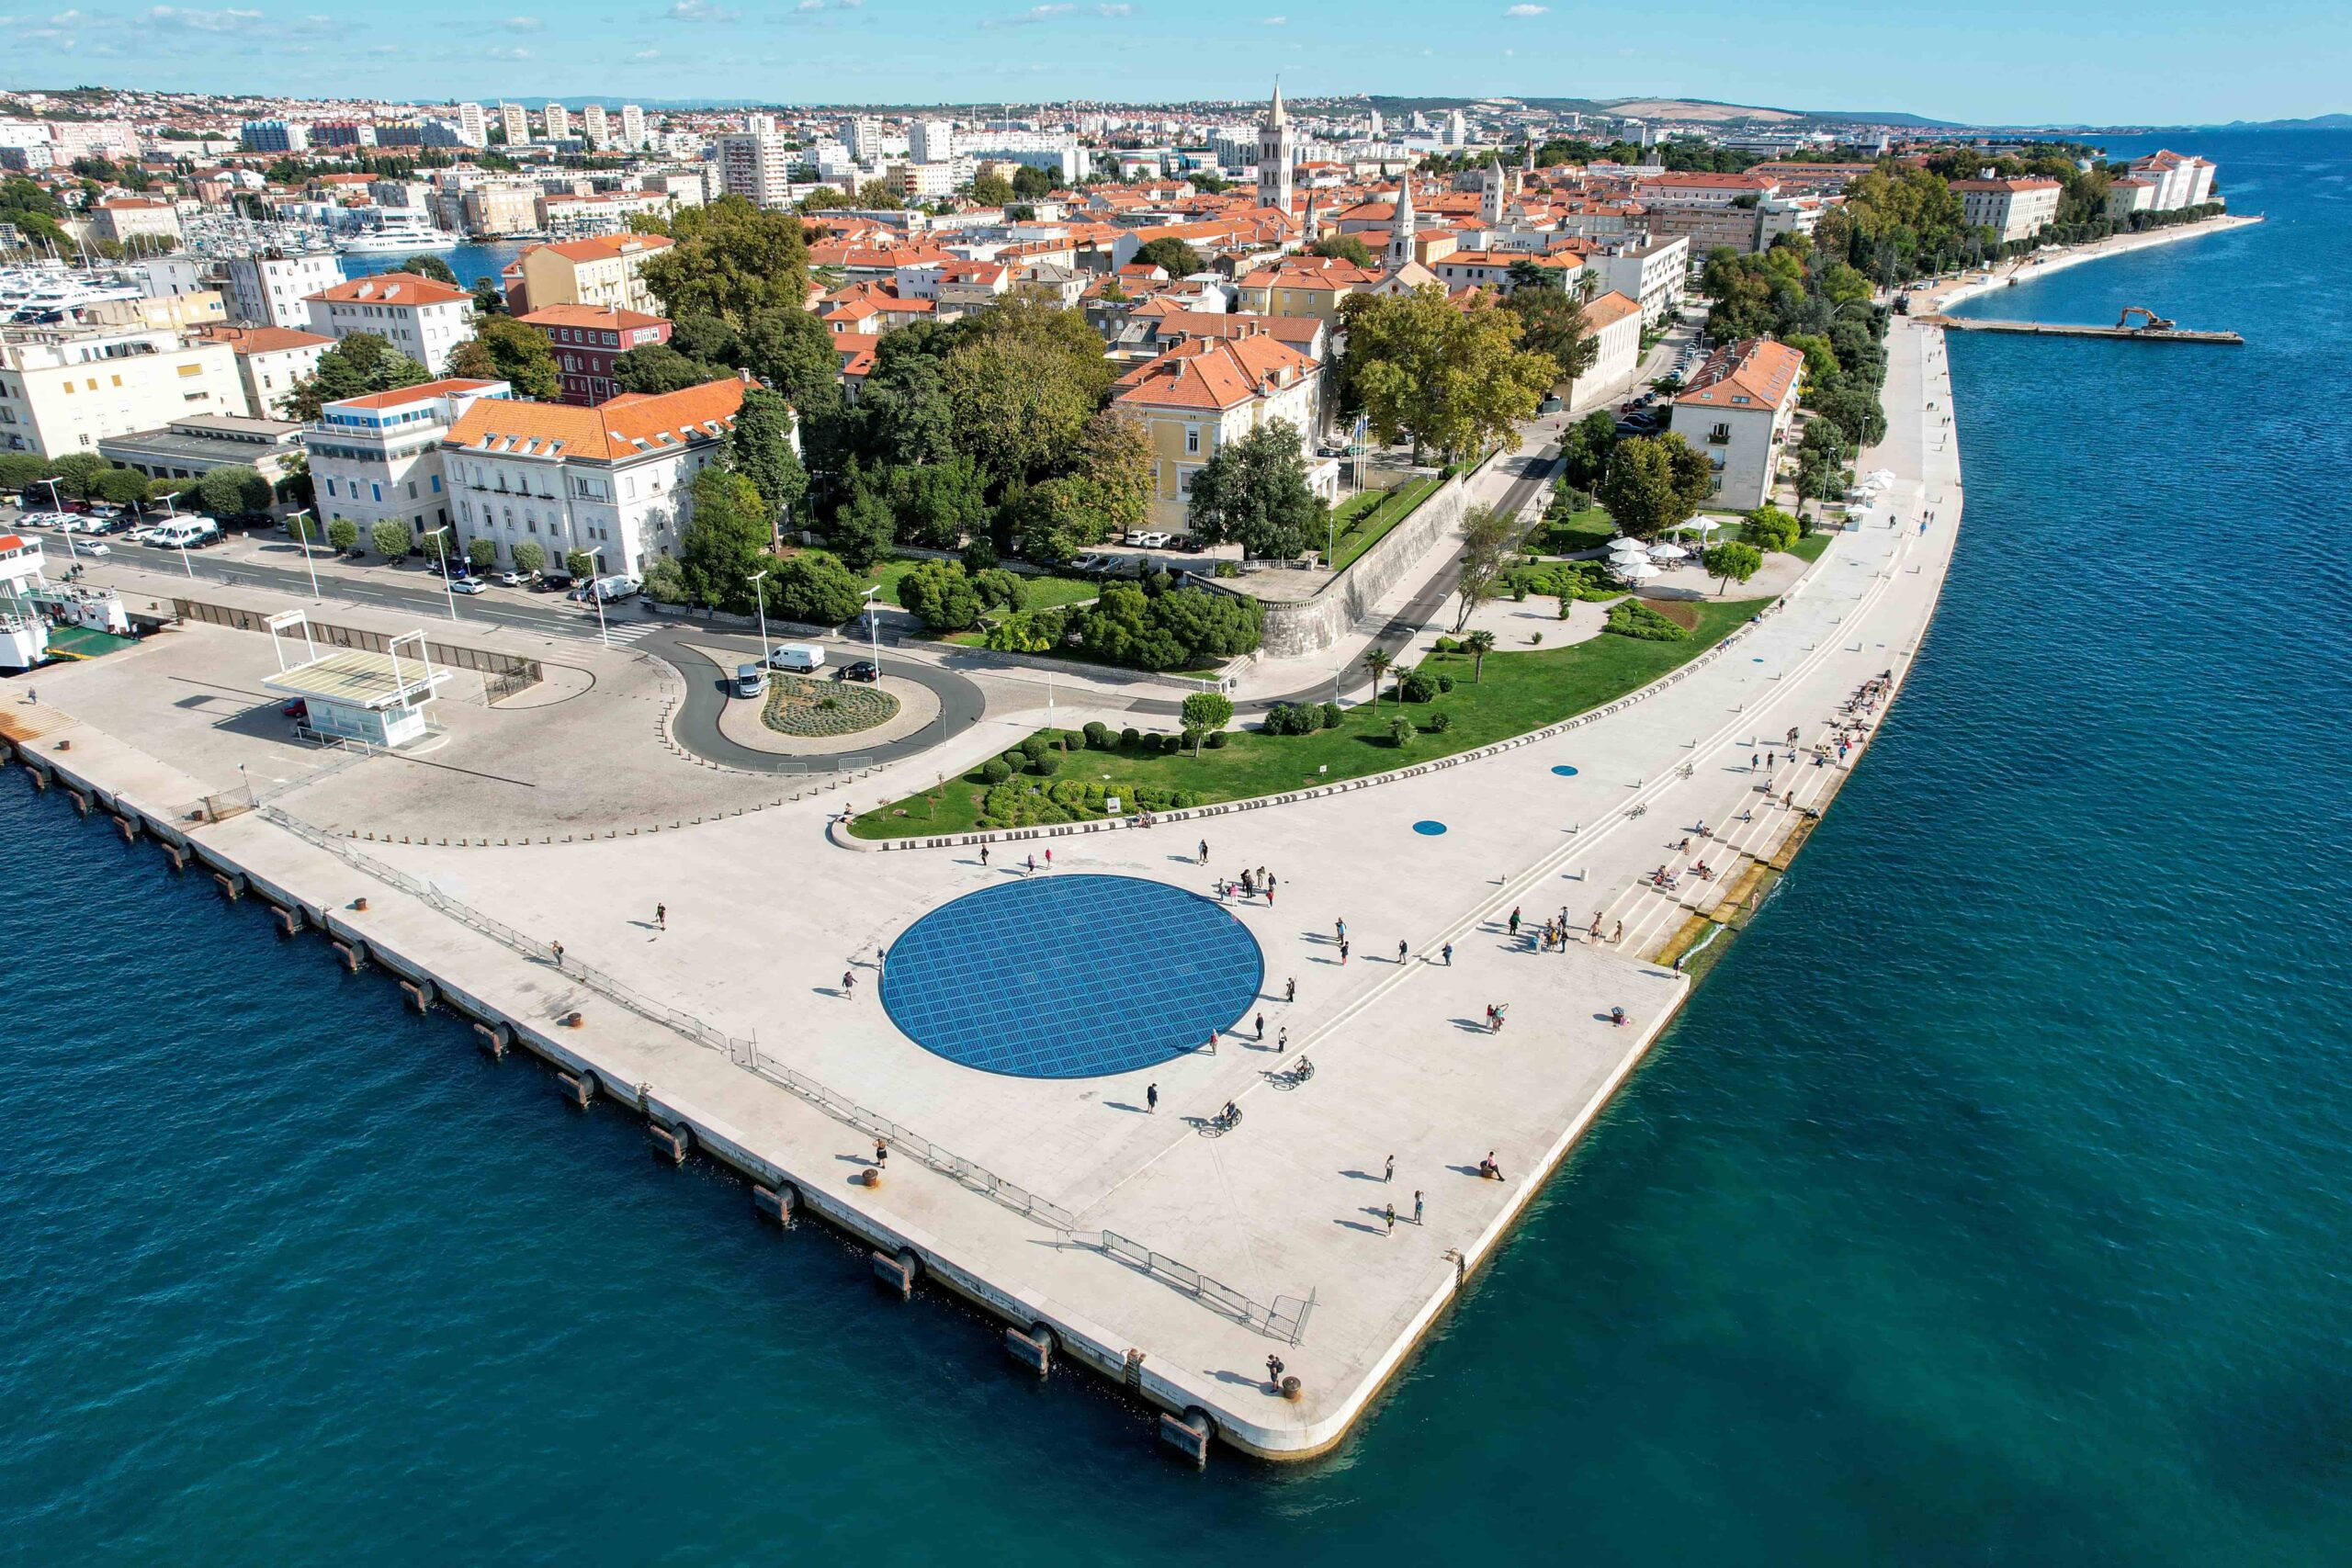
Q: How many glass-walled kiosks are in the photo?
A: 1